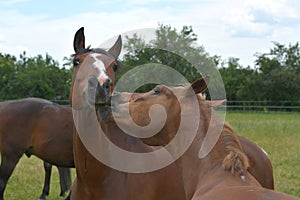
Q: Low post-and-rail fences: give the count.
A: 1